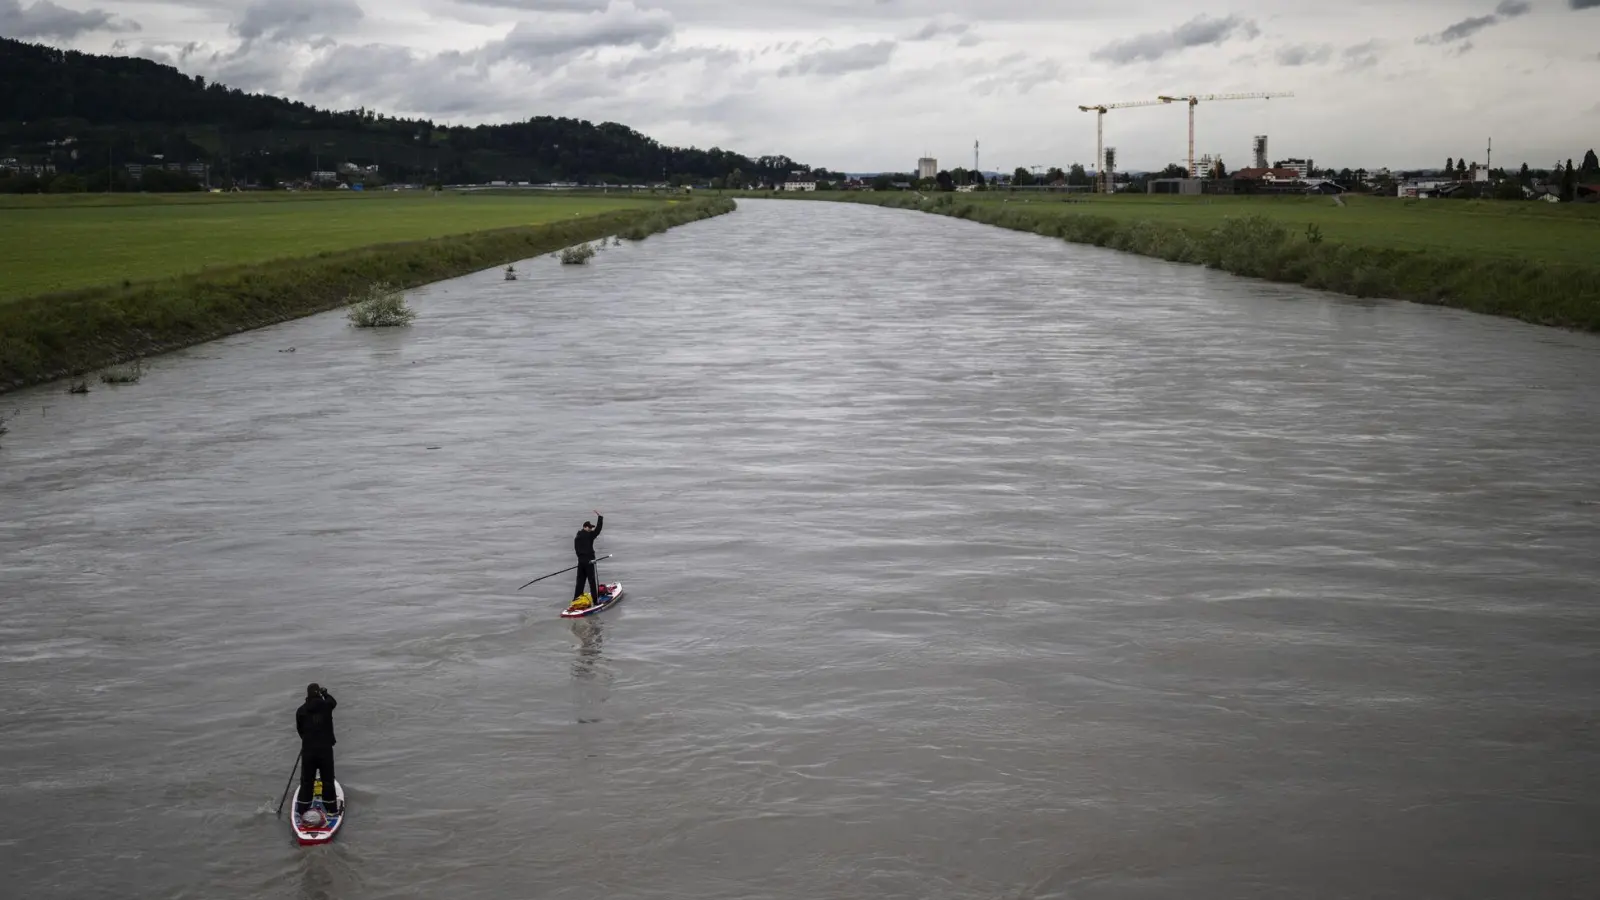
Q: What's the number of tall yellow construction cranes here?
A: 2